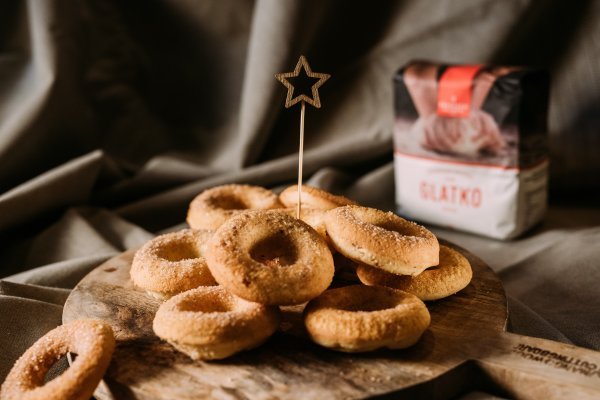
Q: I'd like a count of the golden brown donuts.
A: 10